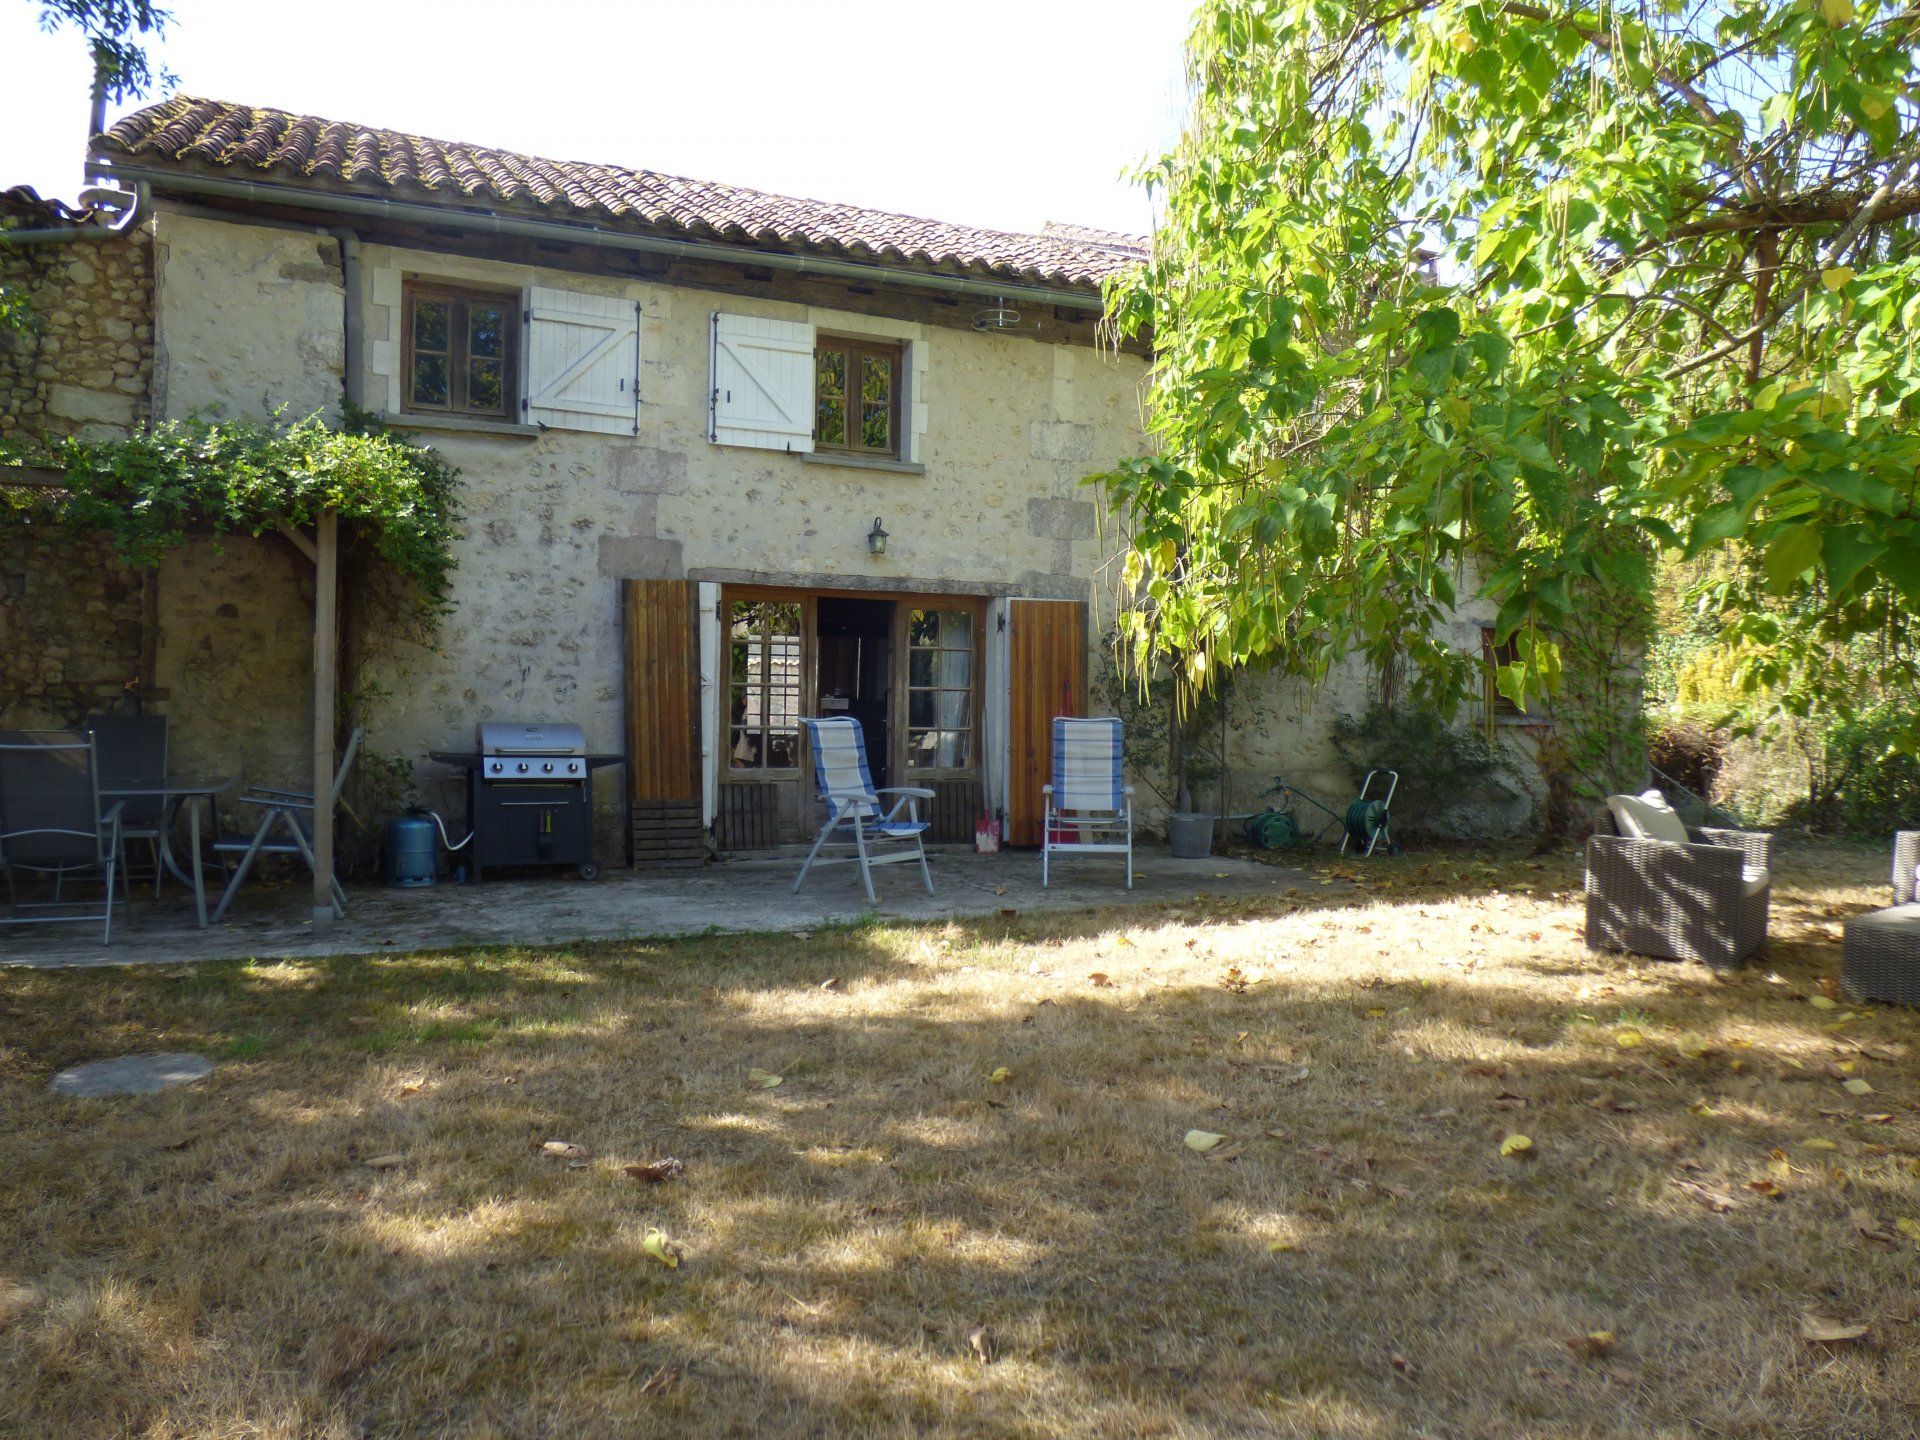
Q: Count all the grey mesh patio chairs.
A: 3